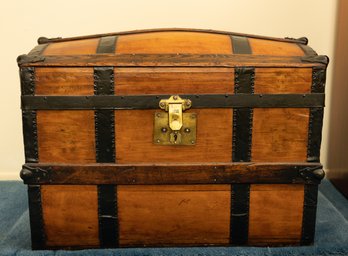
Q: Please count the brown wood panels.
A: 12